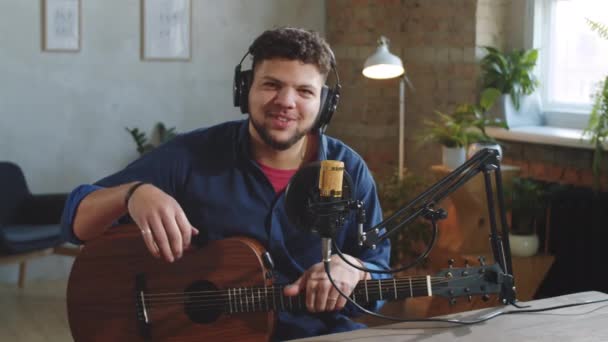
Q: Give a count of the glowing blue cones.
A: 0